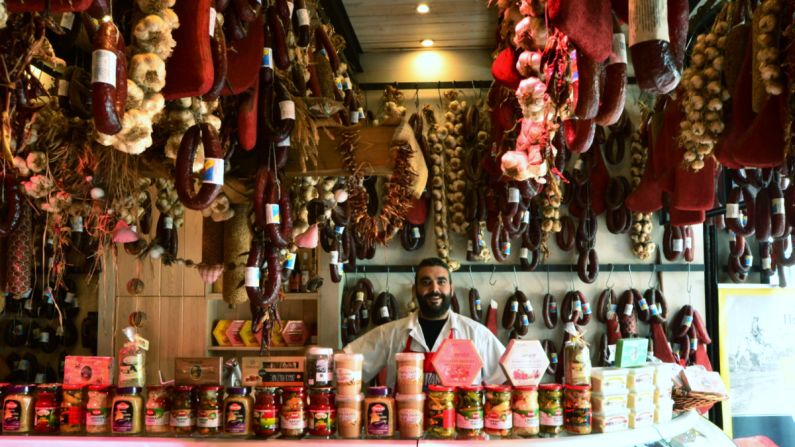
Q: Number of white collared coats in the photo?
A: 1